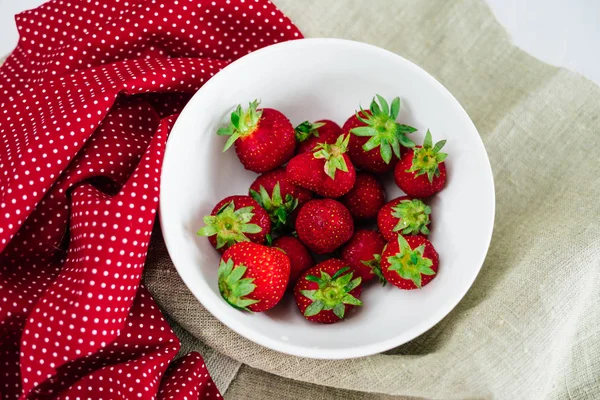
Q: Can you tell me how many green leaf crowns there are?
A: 12